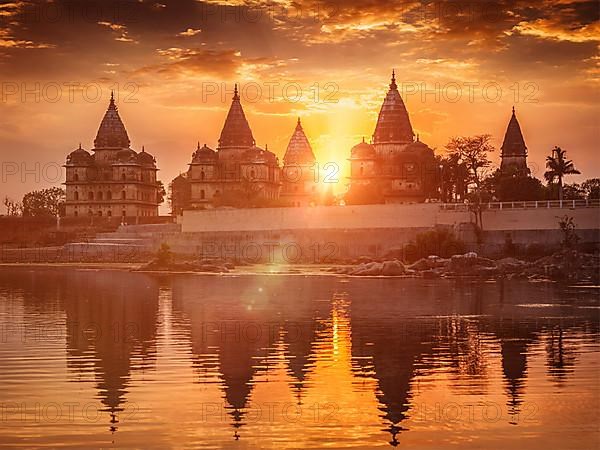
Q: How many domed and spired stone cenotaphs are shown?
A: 5